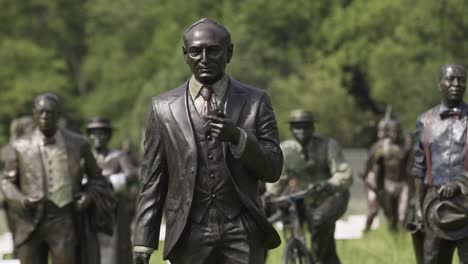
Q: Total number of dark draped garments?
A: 1